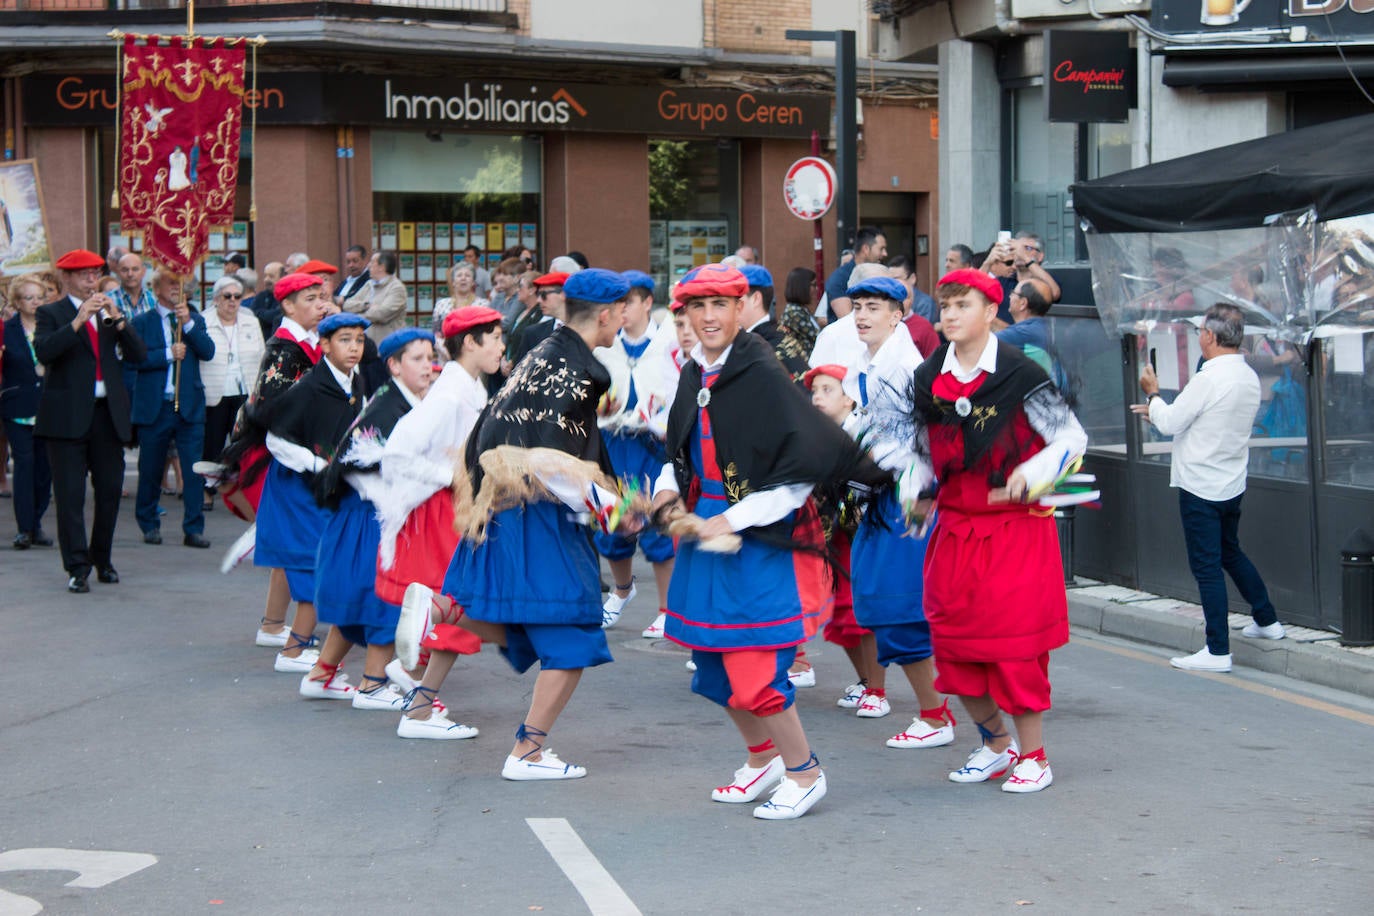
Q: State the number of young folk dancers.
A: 12